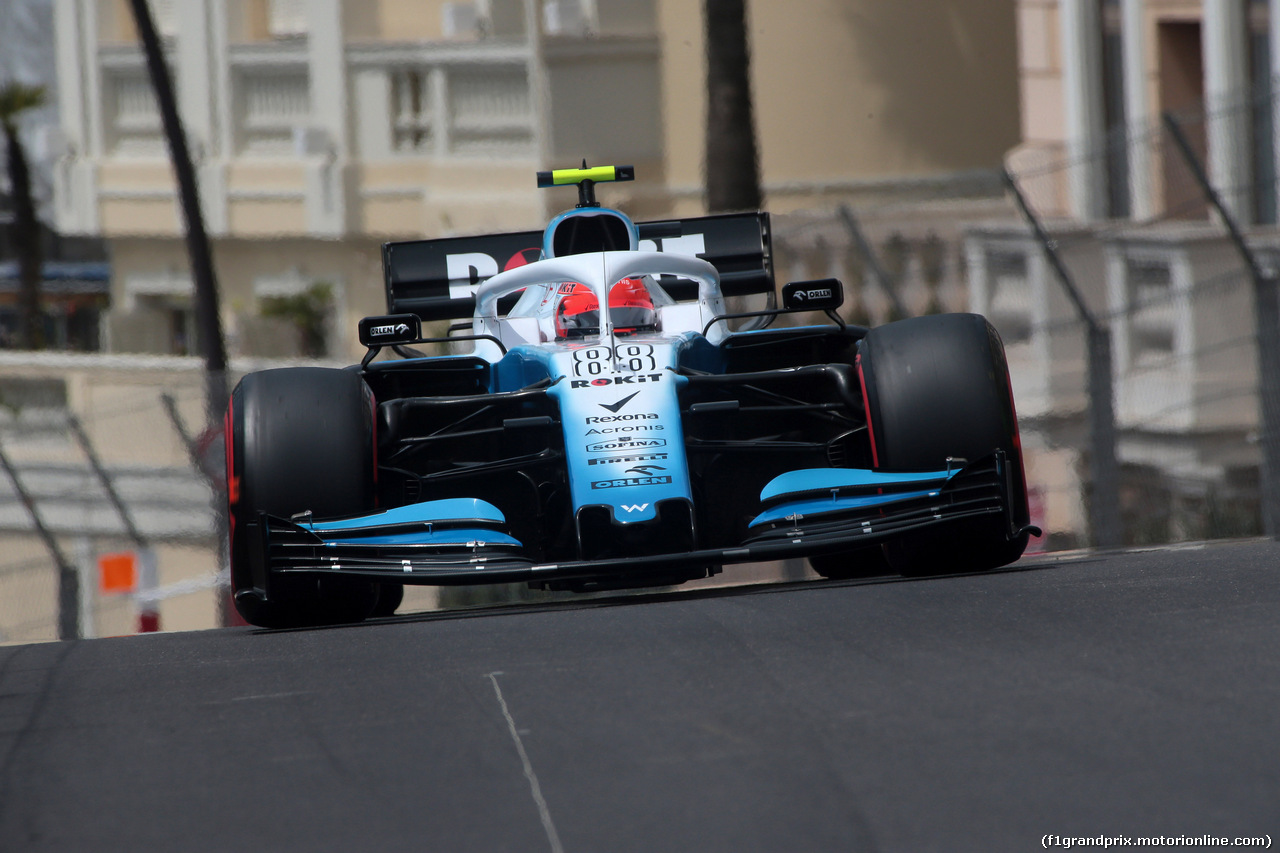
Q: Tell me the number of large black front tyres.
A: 2